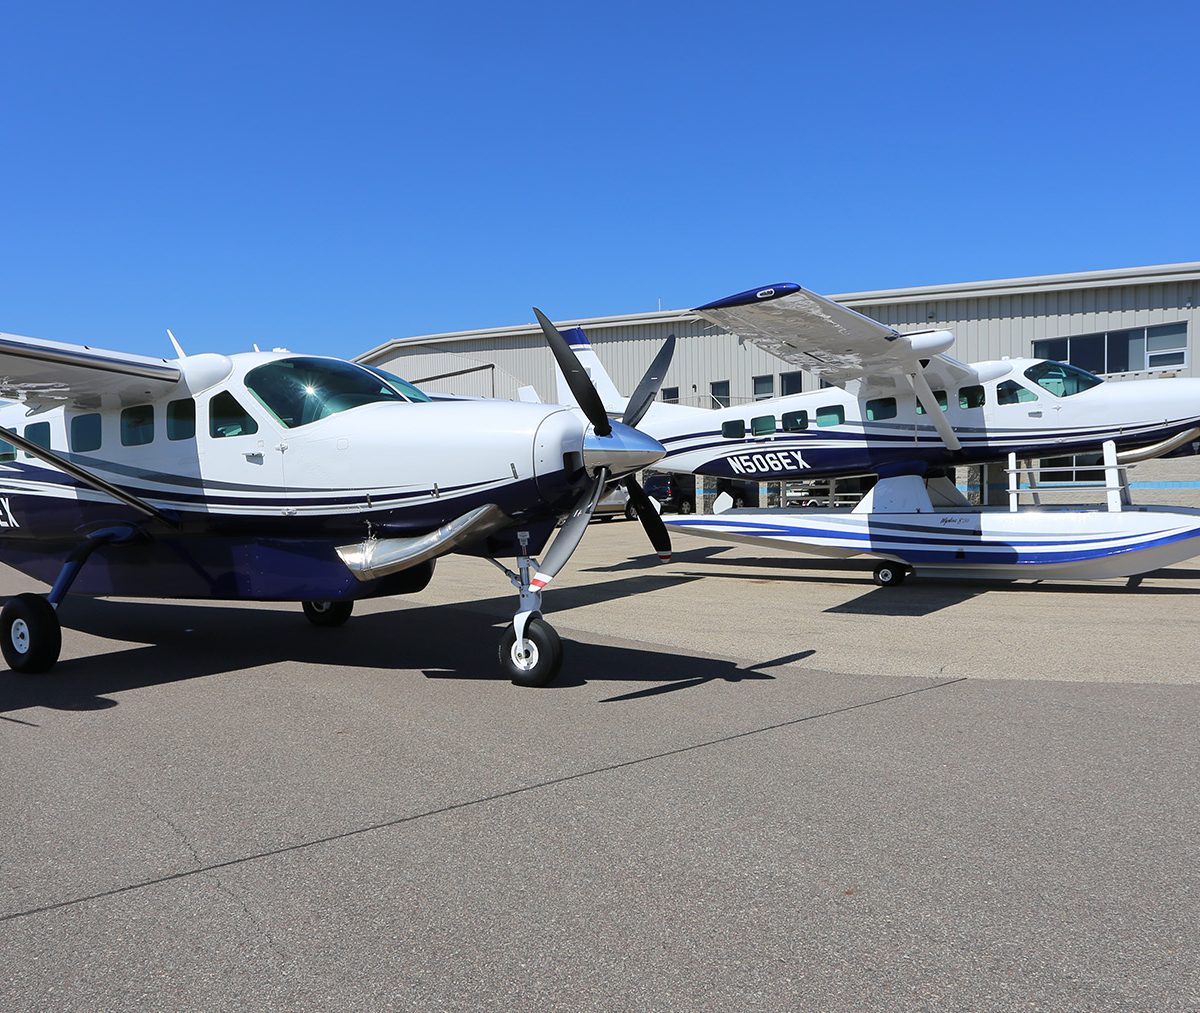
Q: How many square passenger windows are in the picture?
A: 12